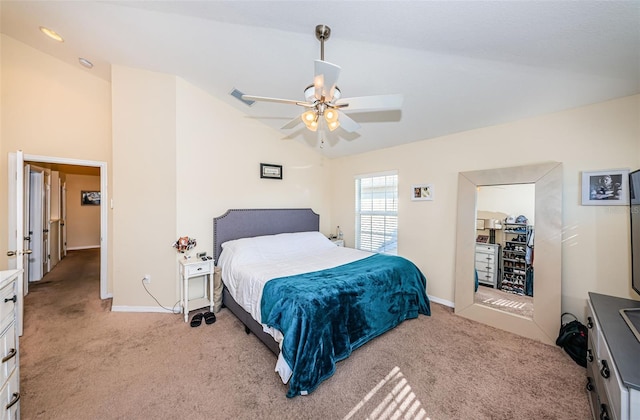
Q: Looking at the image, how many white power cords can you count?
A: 1